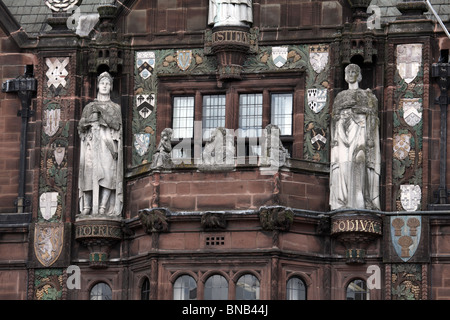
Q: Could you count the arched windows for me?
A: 7